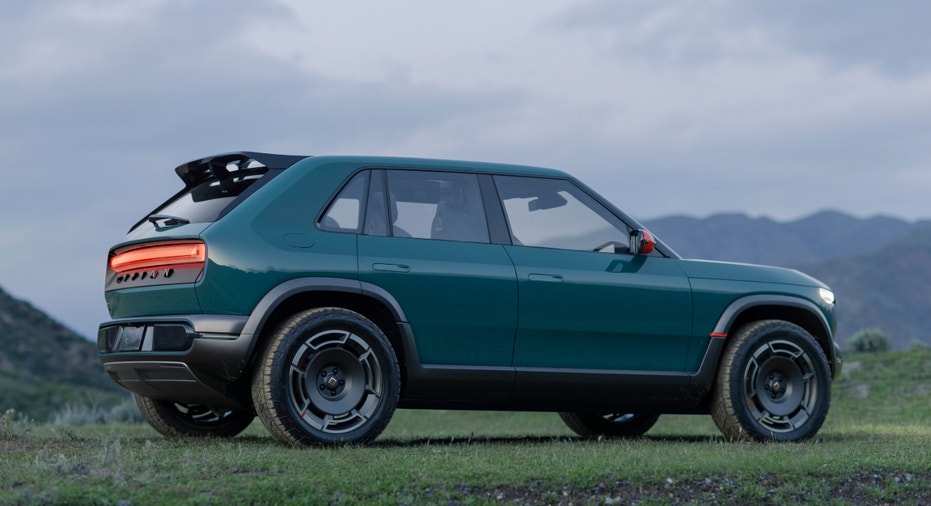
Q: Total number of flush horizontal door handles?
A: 2